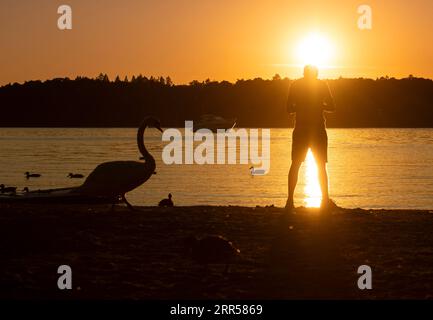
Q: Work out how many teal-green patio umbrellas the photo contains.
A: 0